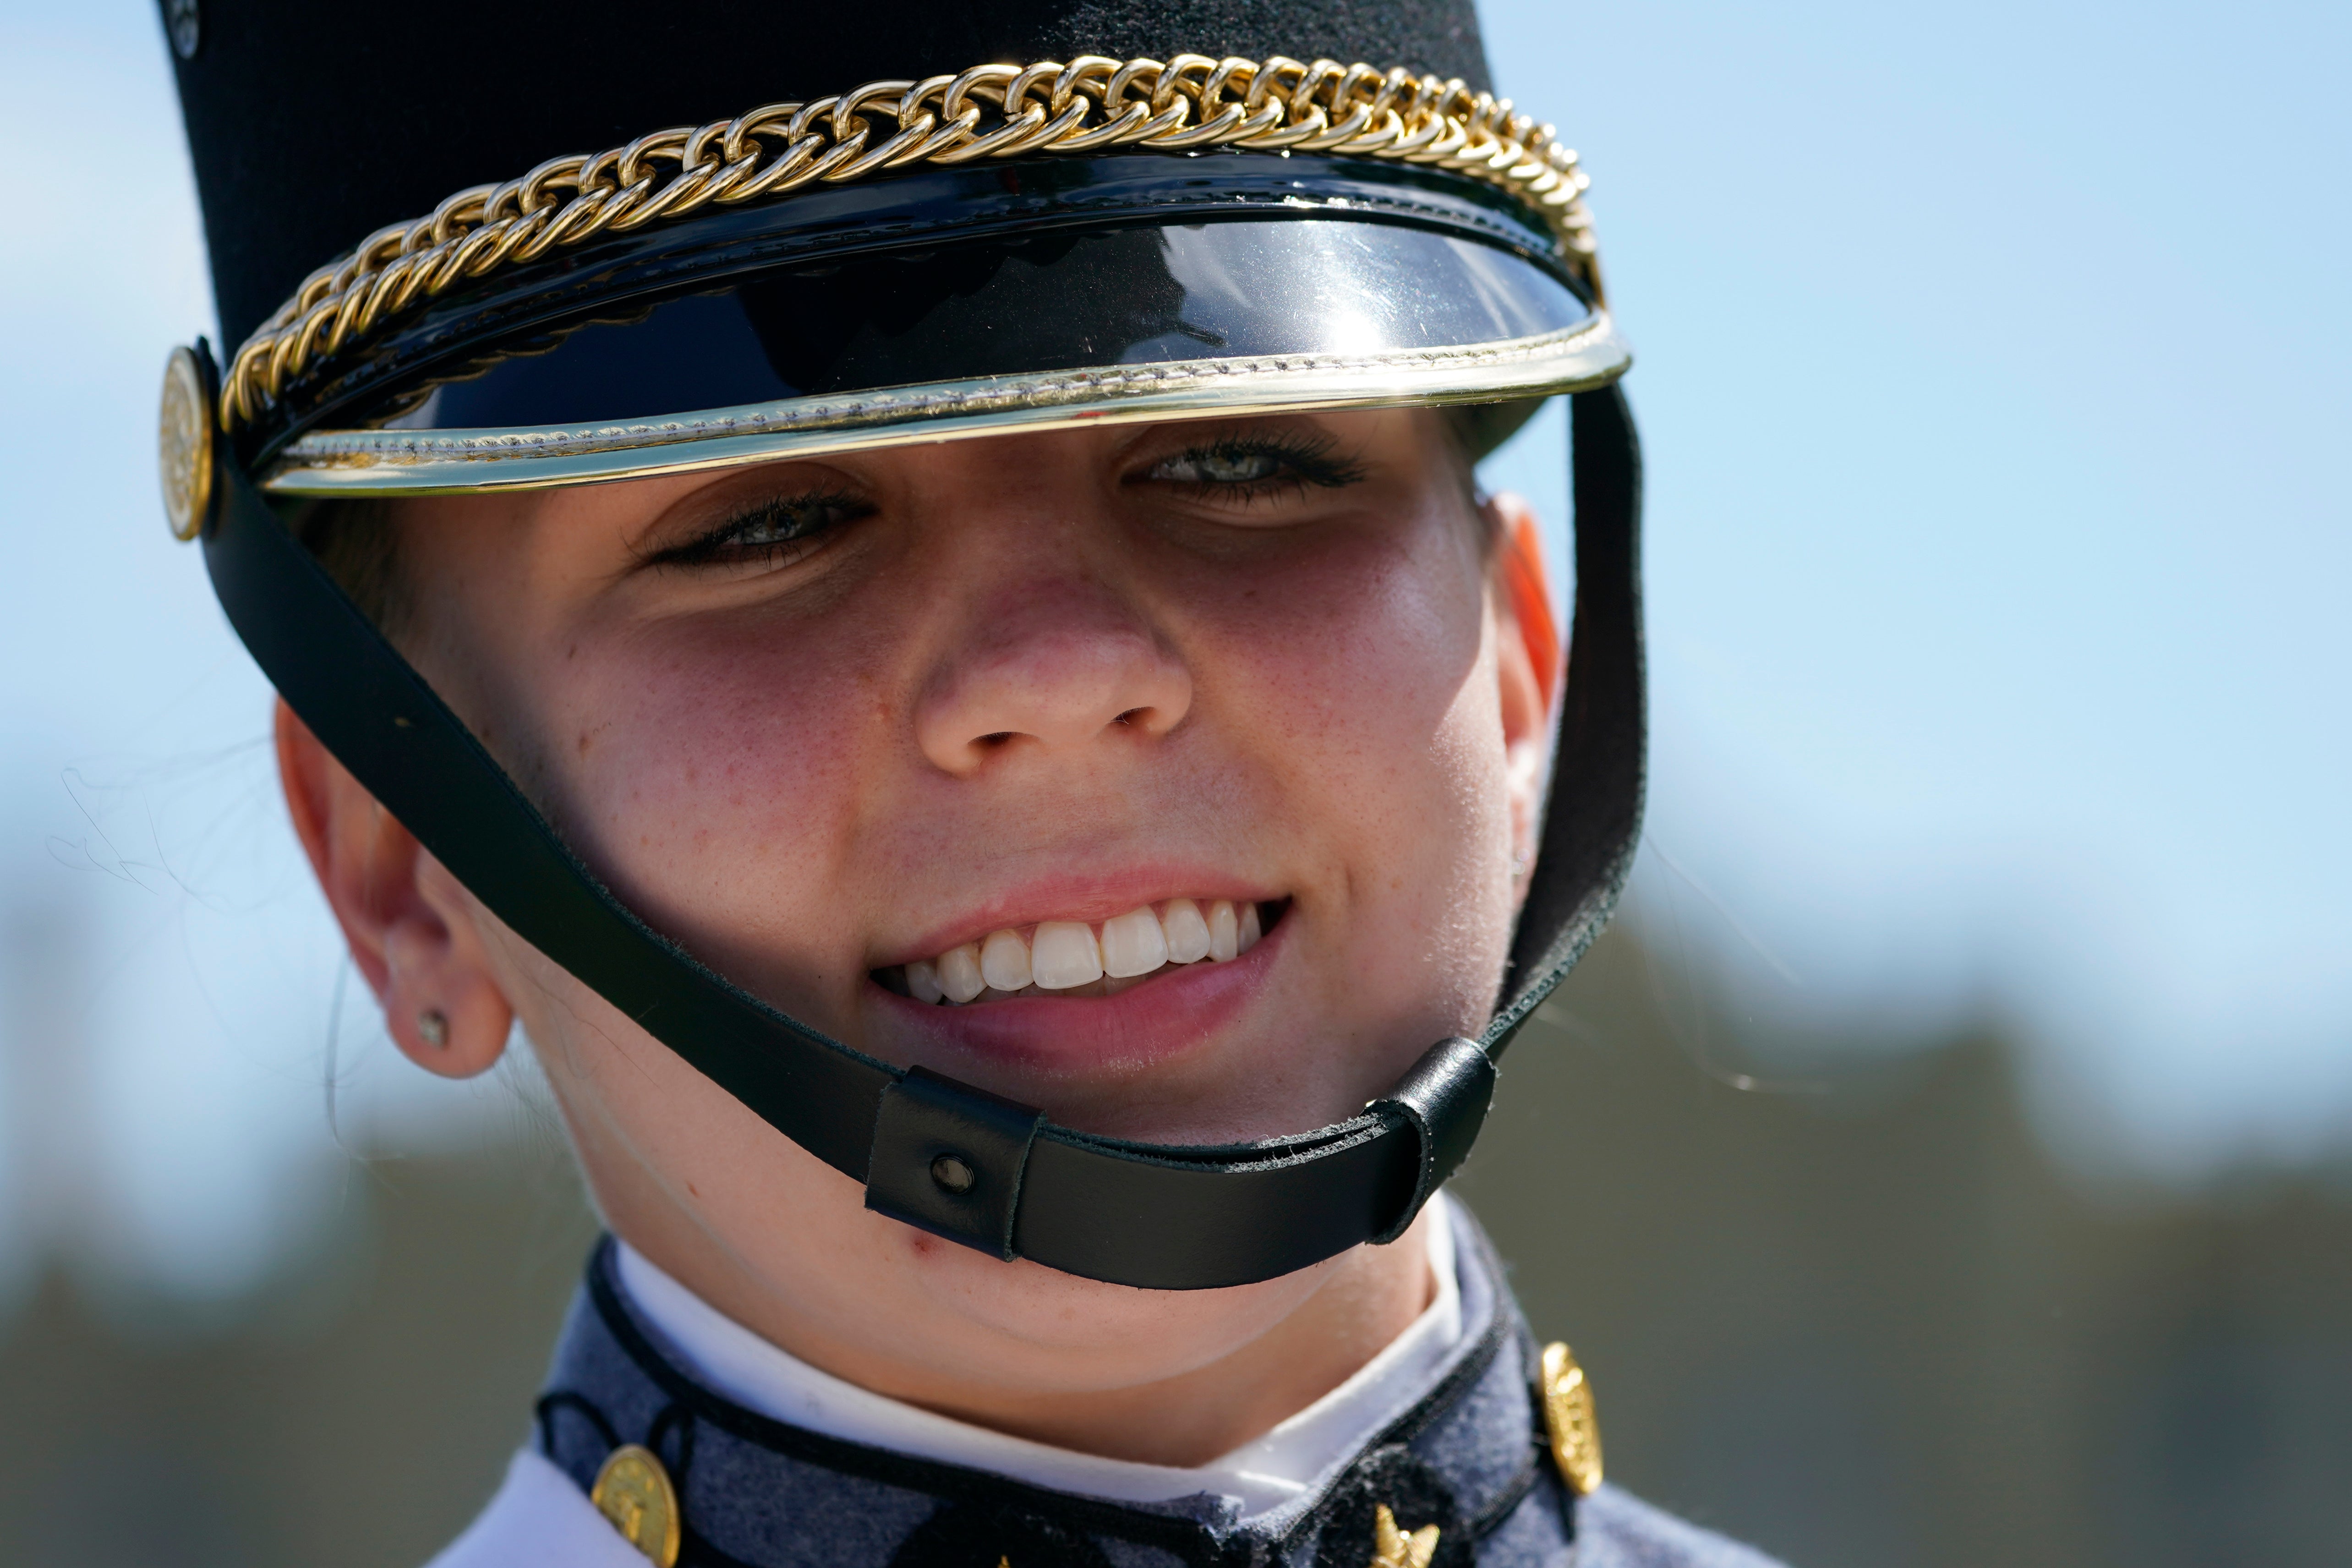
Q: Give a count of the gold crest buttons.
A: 3